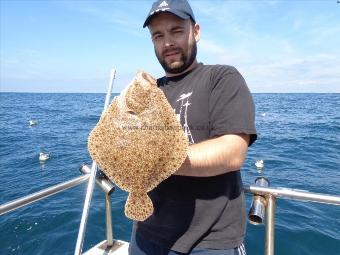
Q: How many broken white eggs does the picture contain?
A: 0